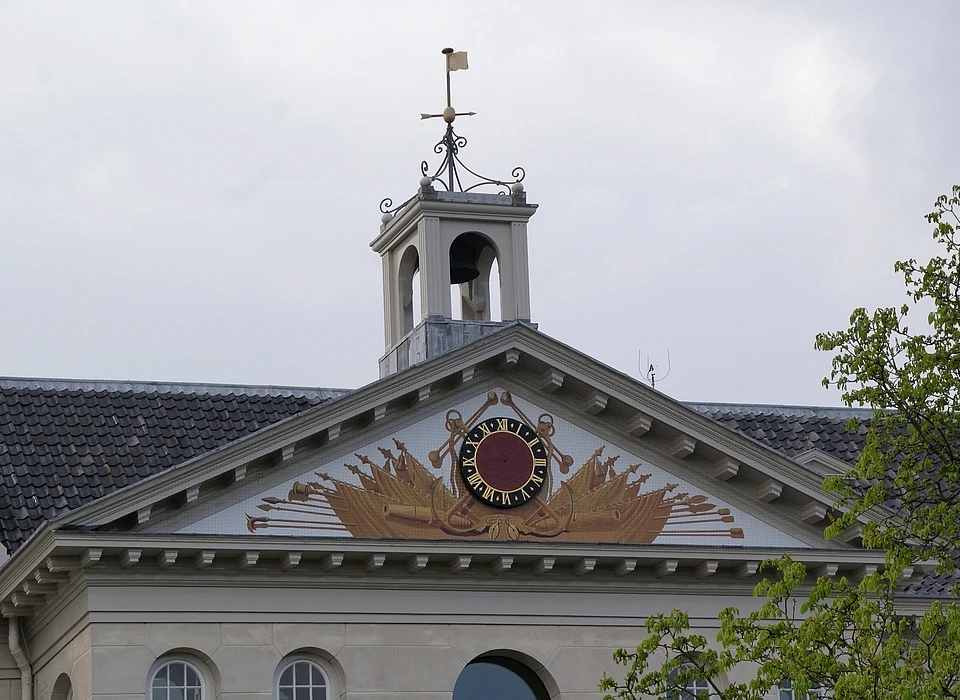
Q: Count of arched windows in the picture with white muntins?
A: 4